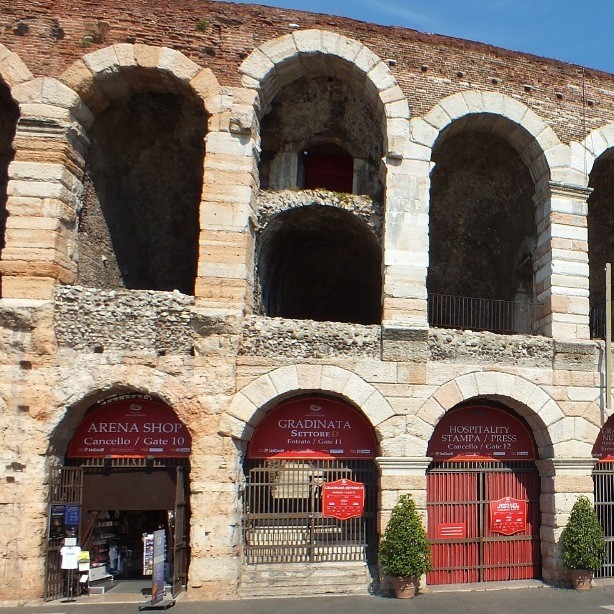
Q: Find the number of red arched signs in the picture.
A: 4